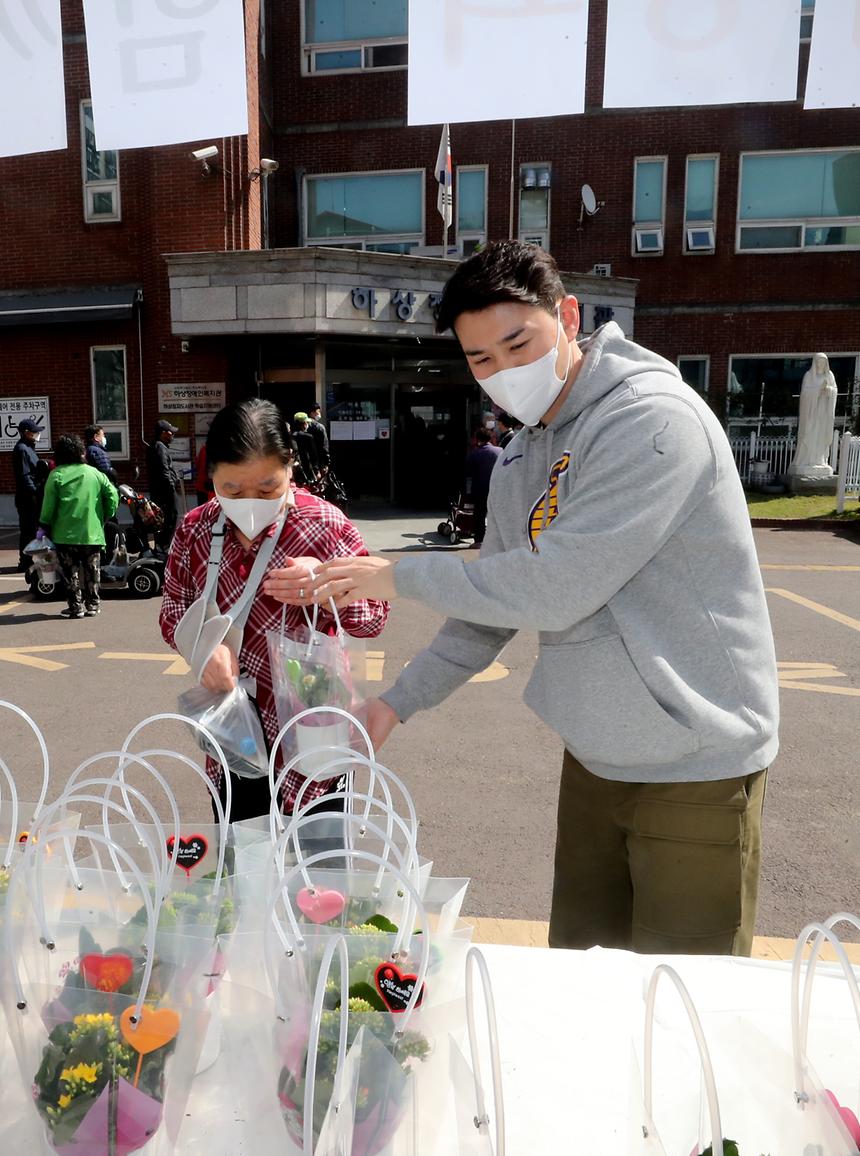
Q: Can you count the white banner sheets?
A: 5